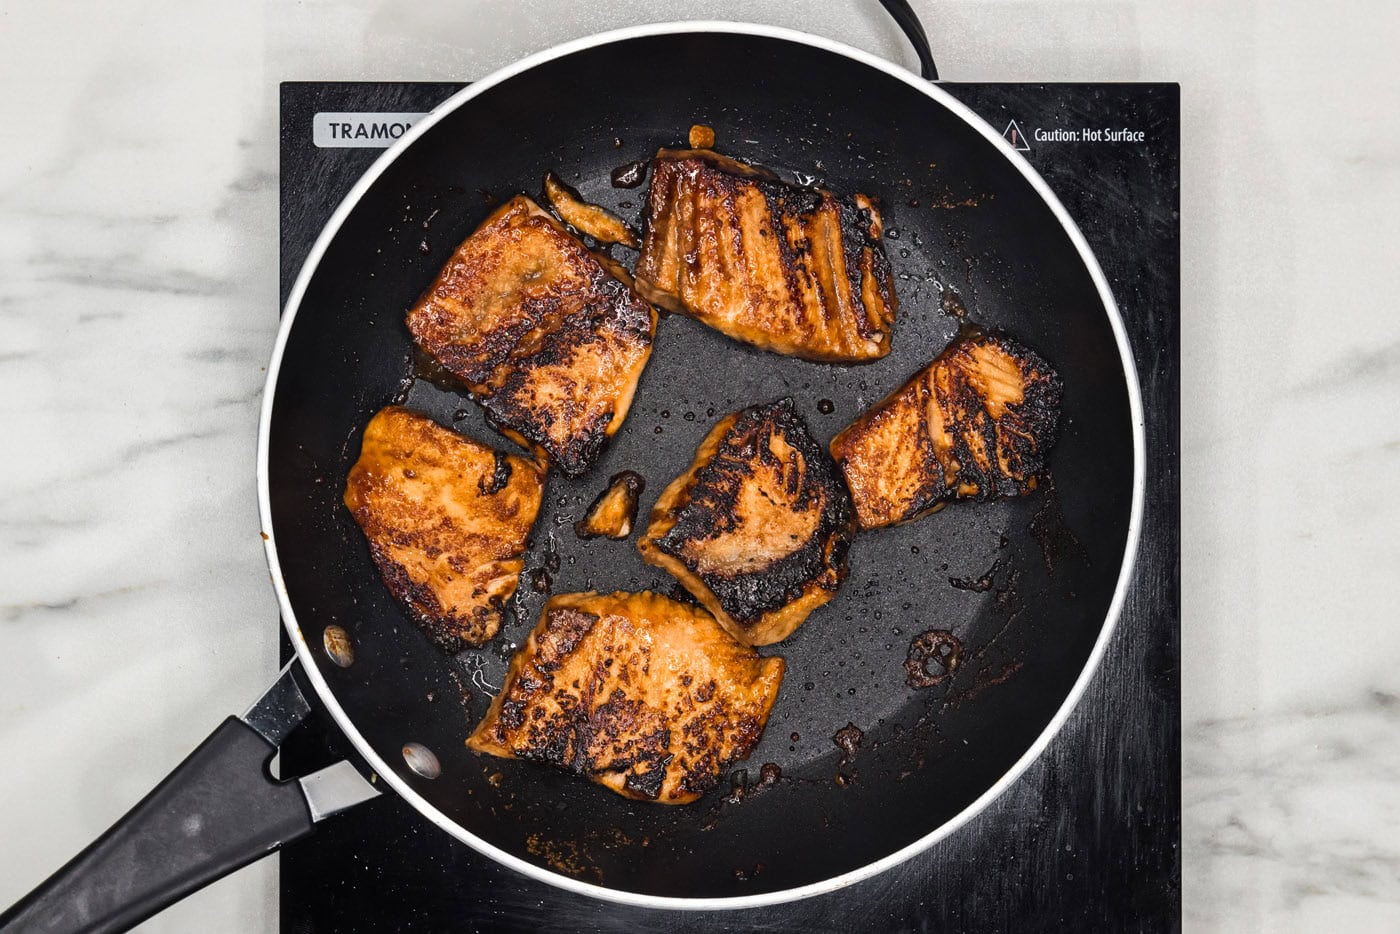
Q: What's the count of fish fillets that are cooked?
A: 6